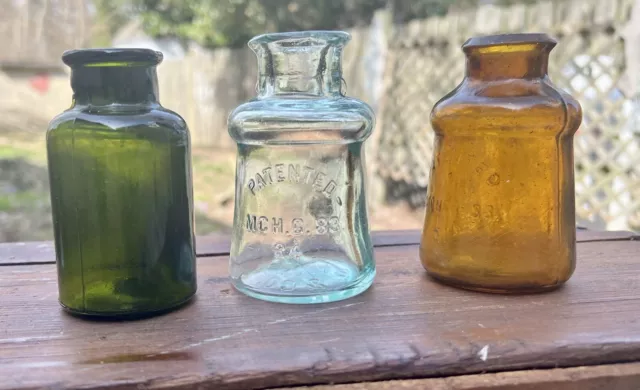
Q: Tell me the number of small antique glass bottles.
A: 3